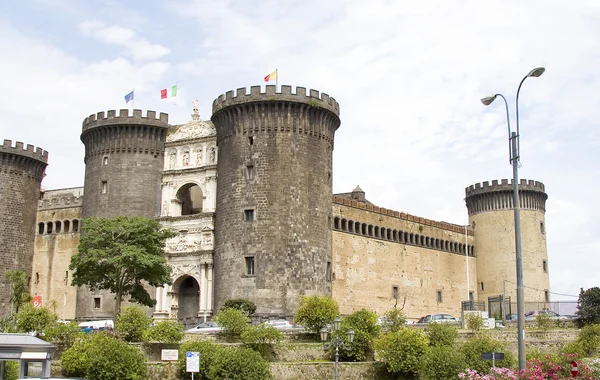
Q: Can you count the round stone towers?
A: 4